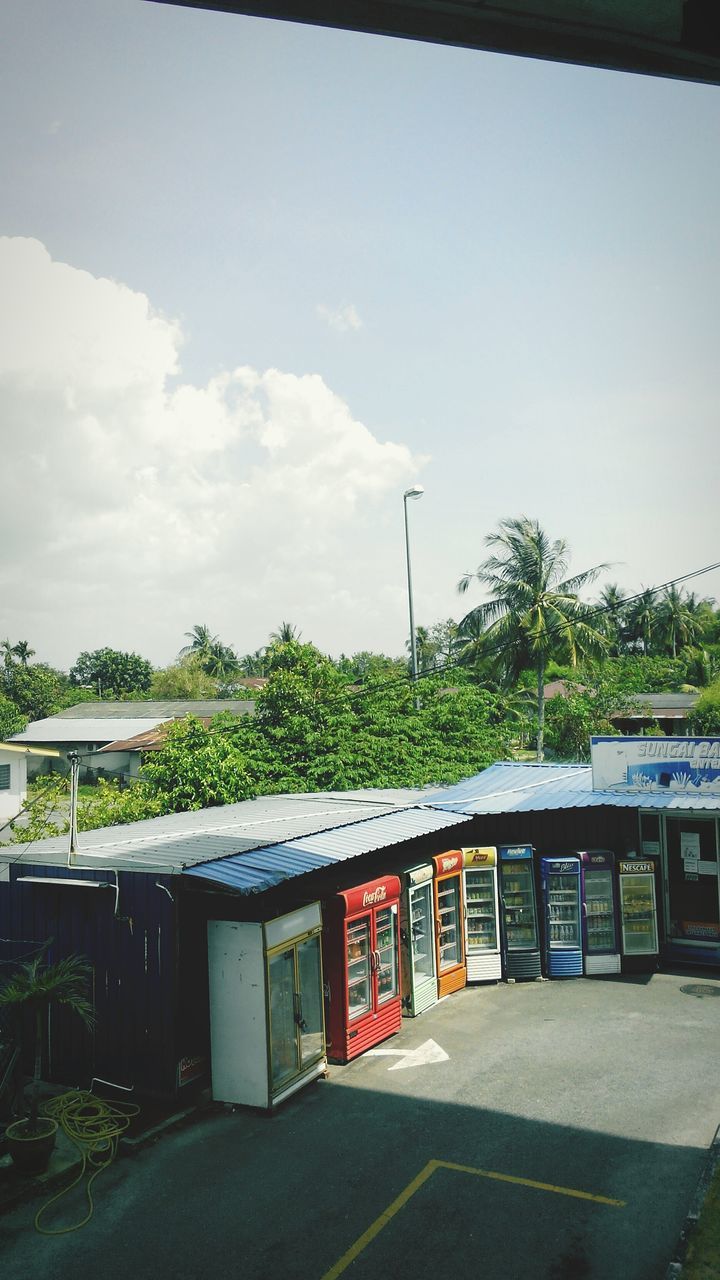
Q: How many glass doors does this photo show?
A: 12